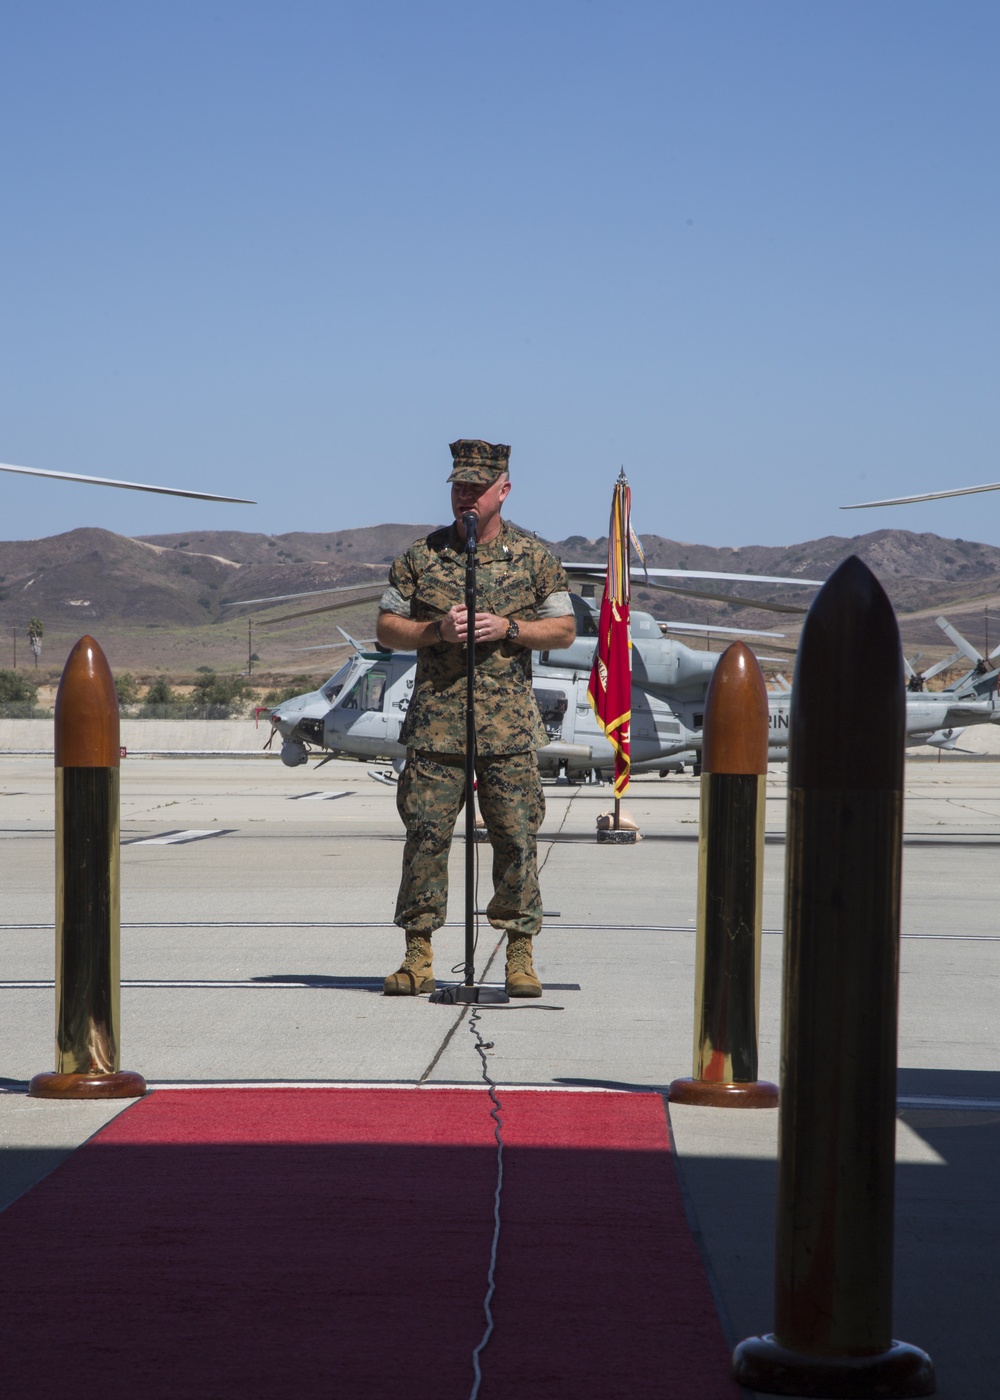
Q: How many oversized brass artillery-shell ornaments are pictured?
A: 3